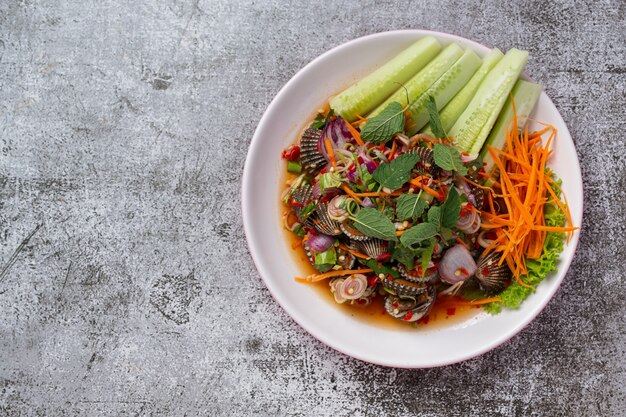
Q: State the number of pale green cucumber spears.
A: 6